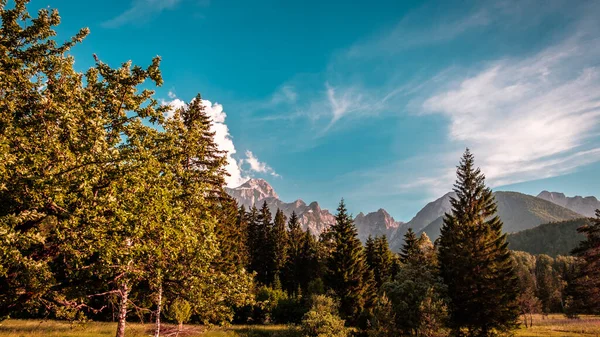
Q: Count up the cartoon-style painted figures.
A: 0